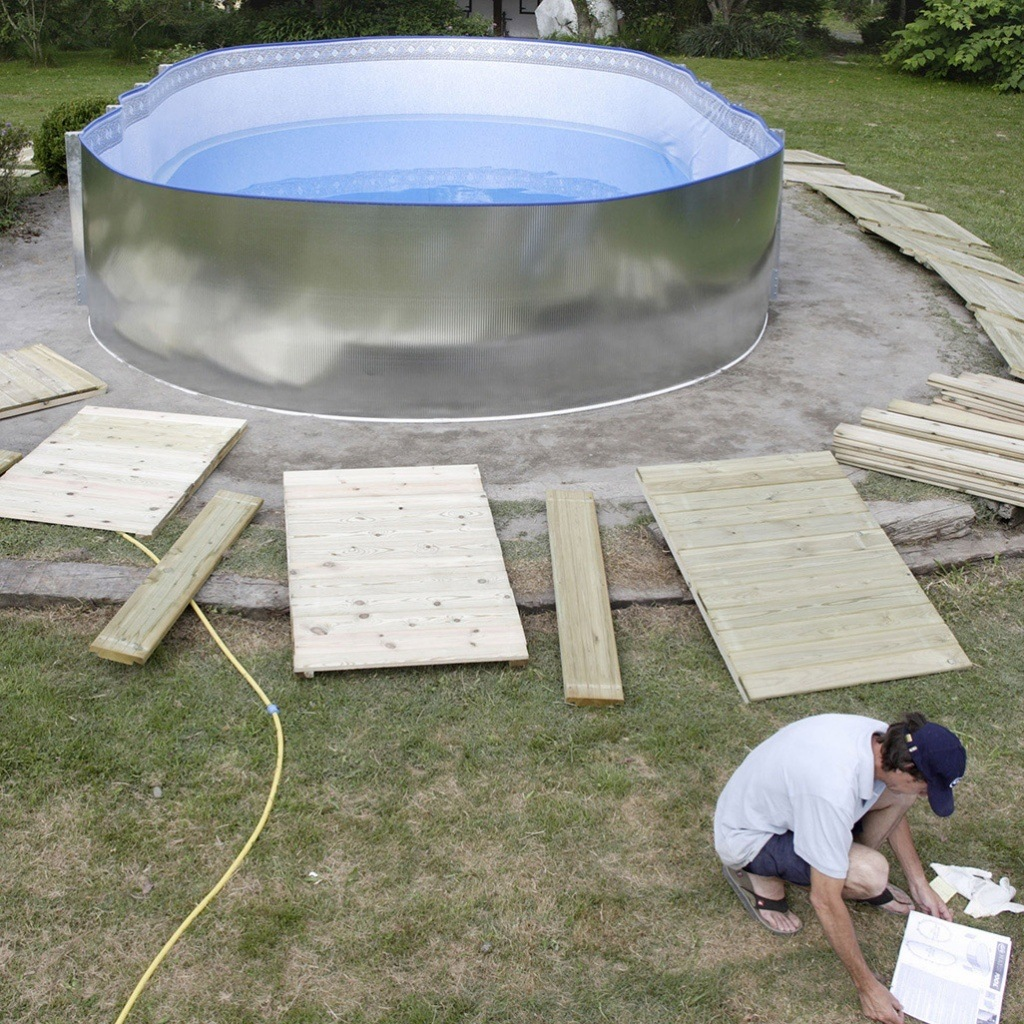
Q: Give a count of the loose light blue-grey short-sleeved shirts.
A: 1